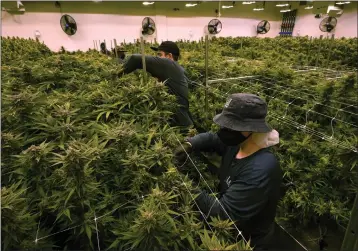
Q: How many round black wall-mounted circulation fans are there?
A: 5